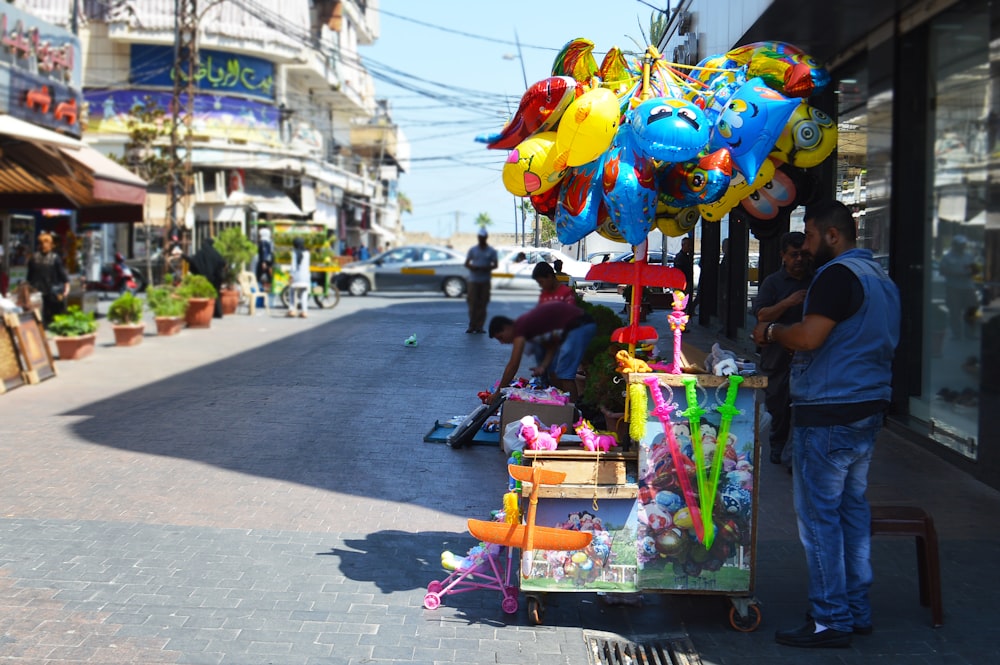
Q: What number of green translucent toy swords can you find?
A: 2